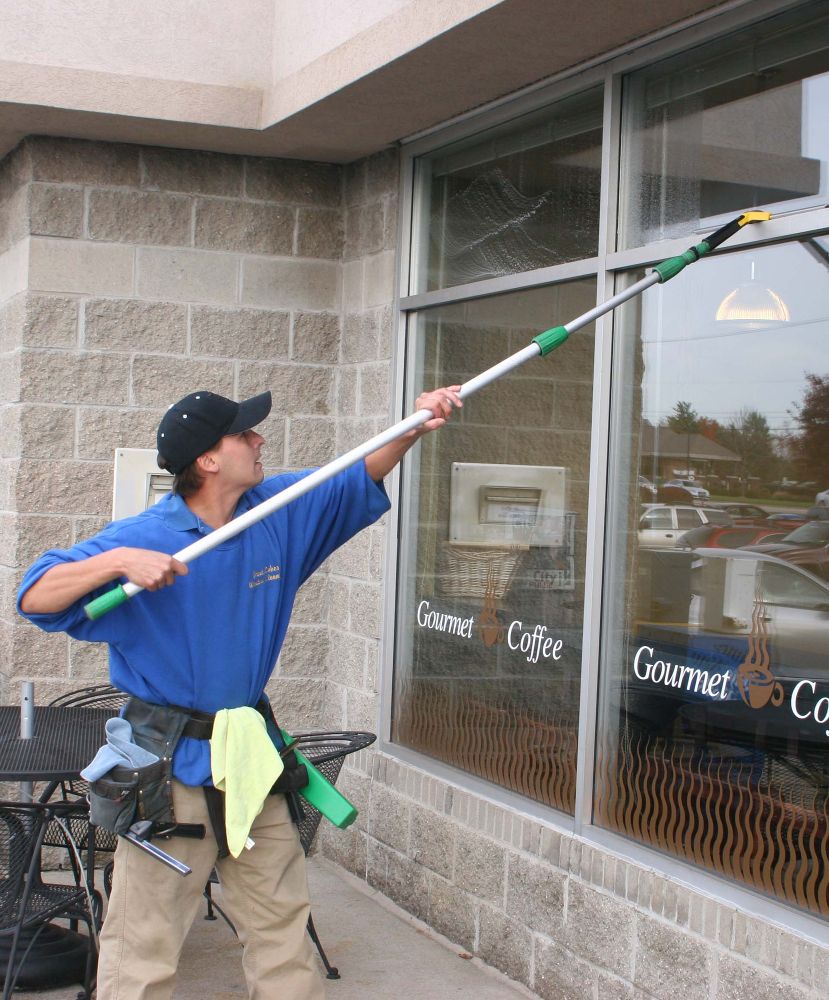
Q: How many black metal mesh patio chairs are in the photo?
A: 3